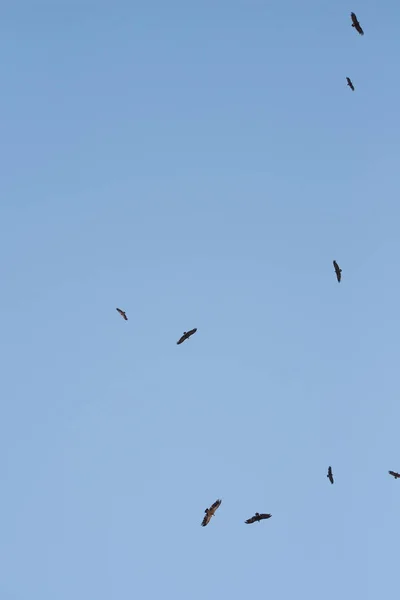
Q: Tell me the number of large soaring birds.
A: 9